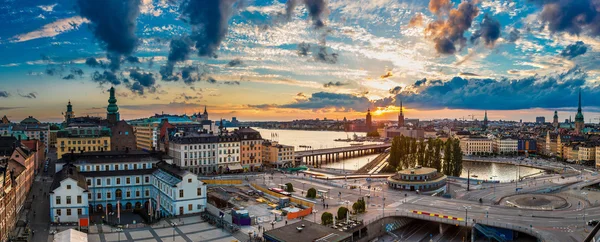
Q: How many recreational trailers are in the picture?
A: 0